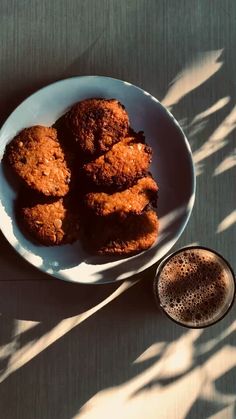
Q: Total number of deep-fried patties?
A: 6